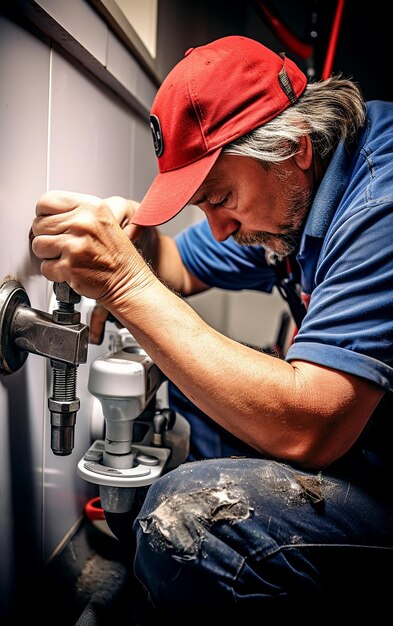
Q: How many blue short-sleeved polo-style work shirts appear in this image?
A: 1